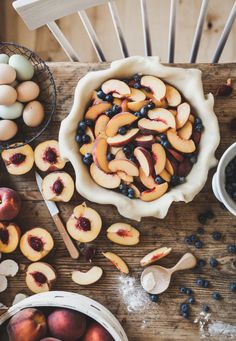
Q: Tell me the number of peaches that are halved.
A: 7